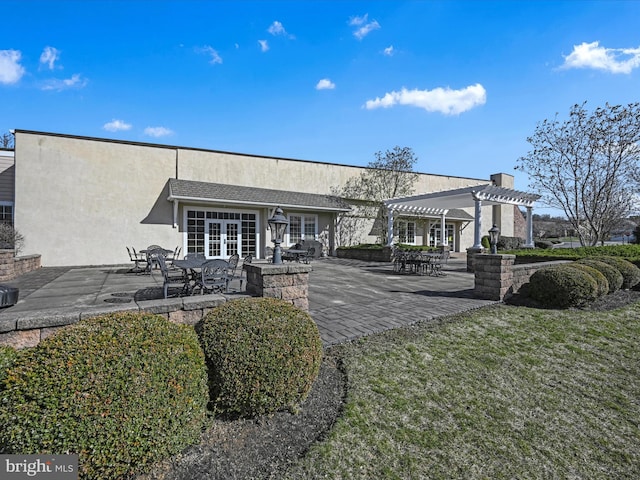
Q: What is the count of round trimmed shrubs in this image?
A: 6